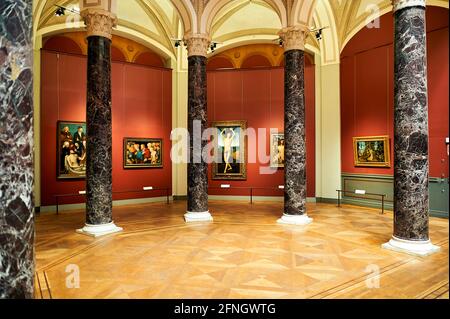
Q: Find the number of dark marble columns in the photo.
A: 5